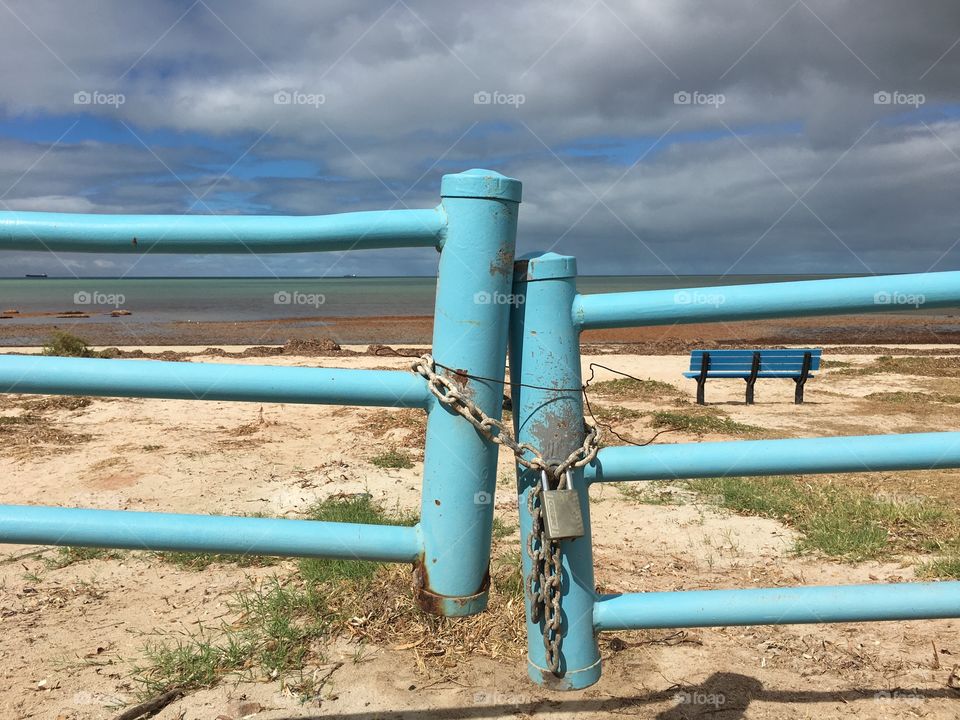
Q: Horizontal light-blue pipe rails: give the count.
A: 6